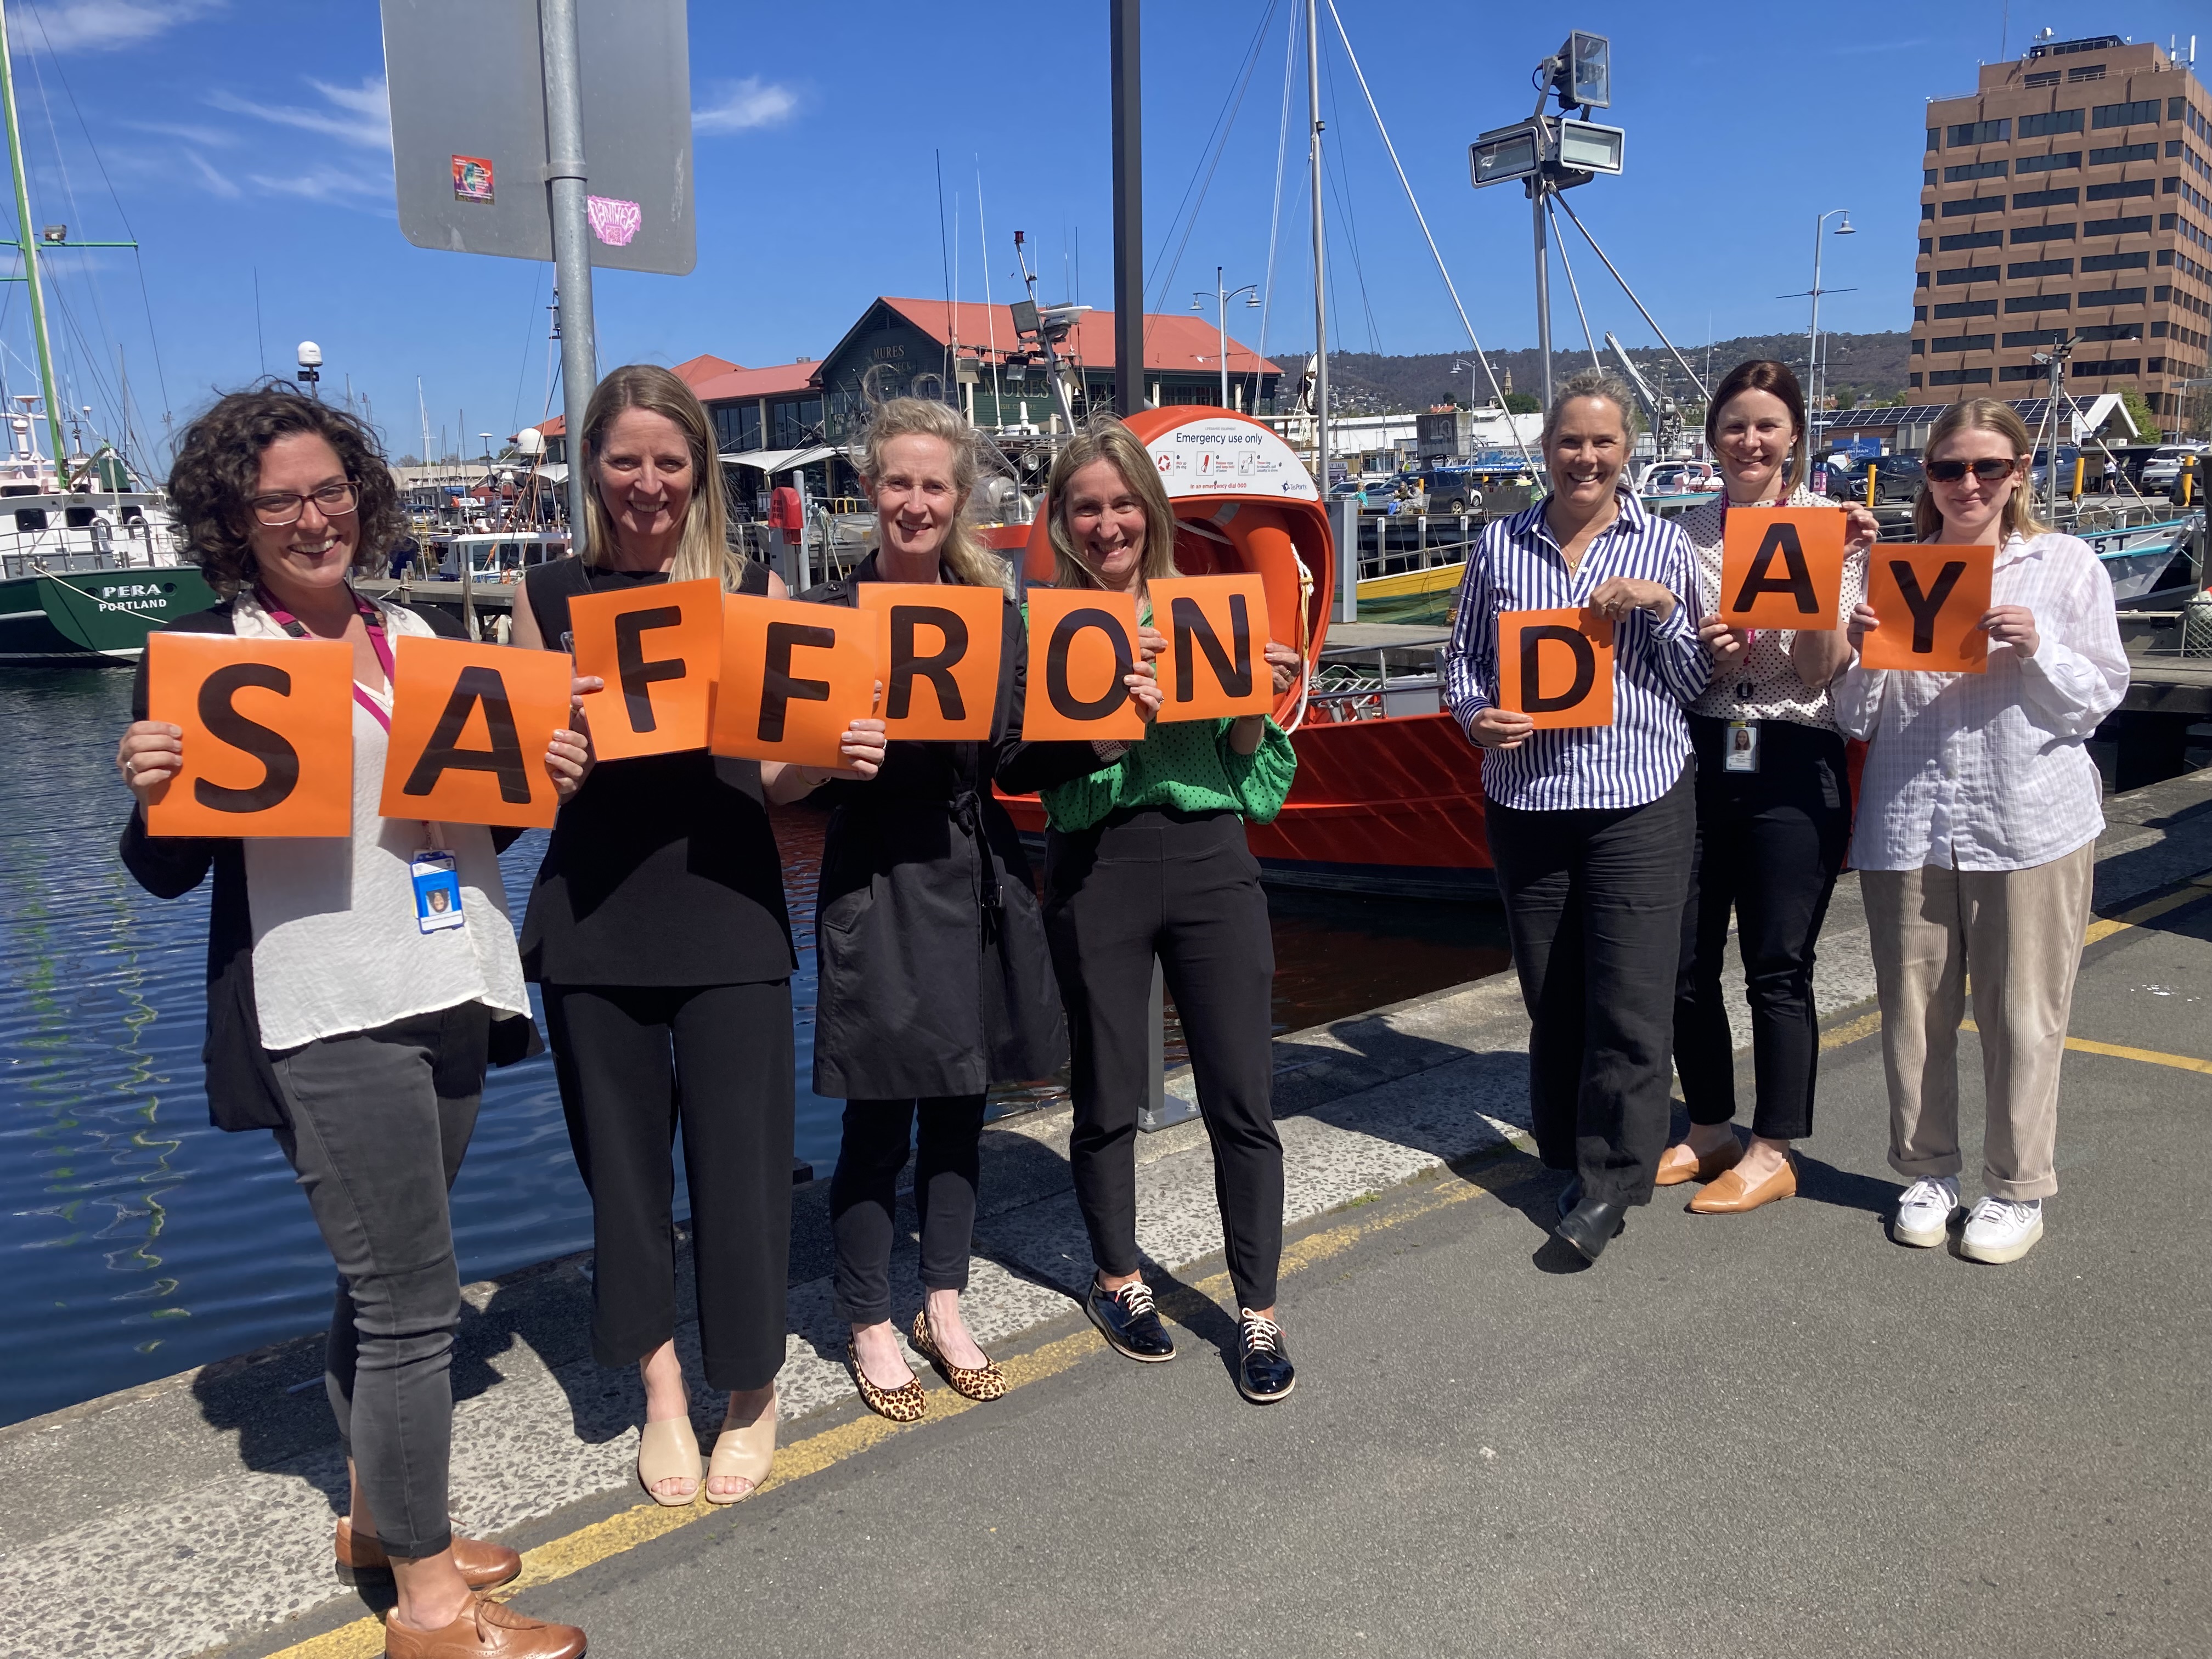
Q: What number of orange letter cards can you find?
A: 10